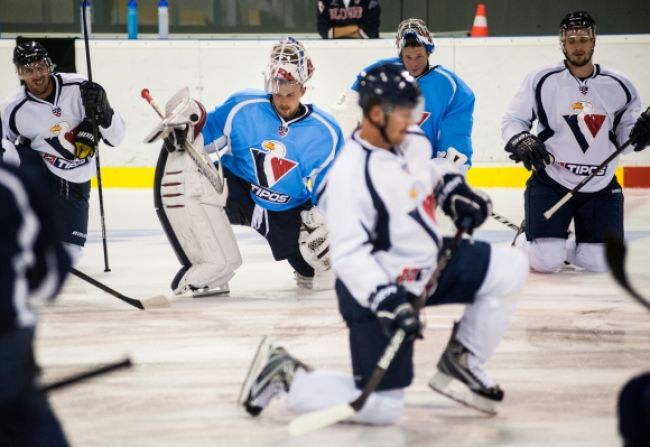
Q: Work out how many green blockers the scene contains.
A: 0